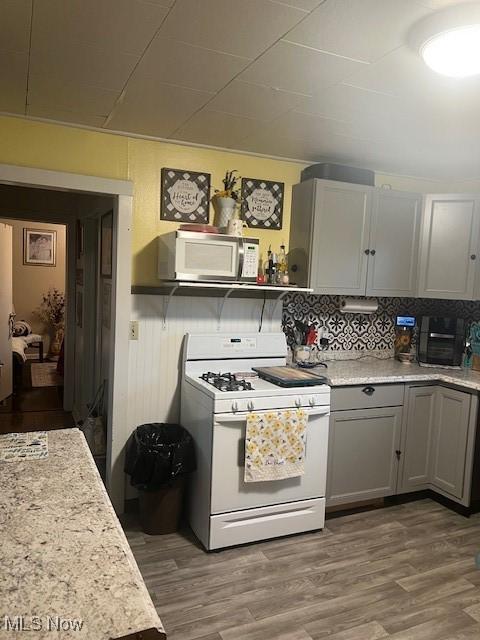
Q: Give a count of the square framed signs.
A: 2